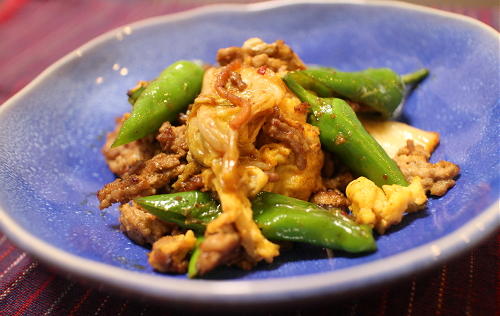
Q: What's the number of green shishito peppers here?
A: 5